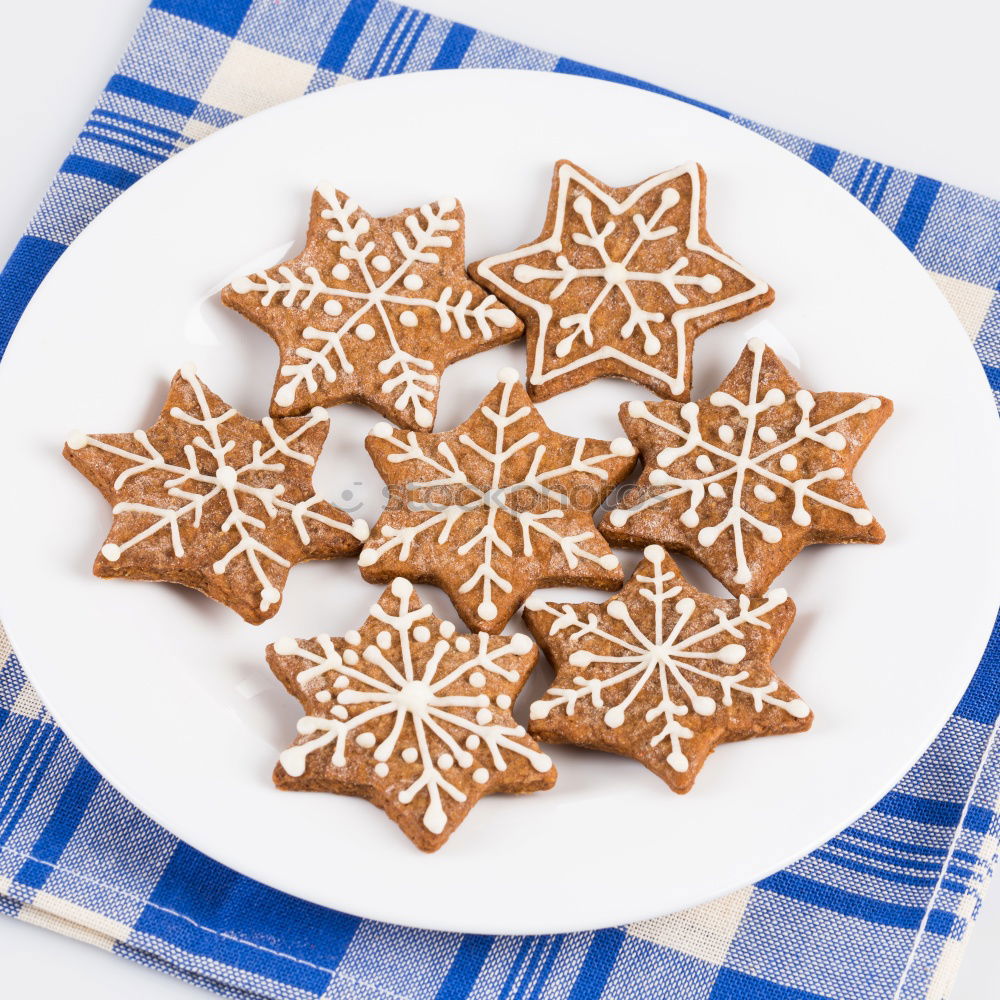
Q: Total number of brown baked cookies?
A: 7